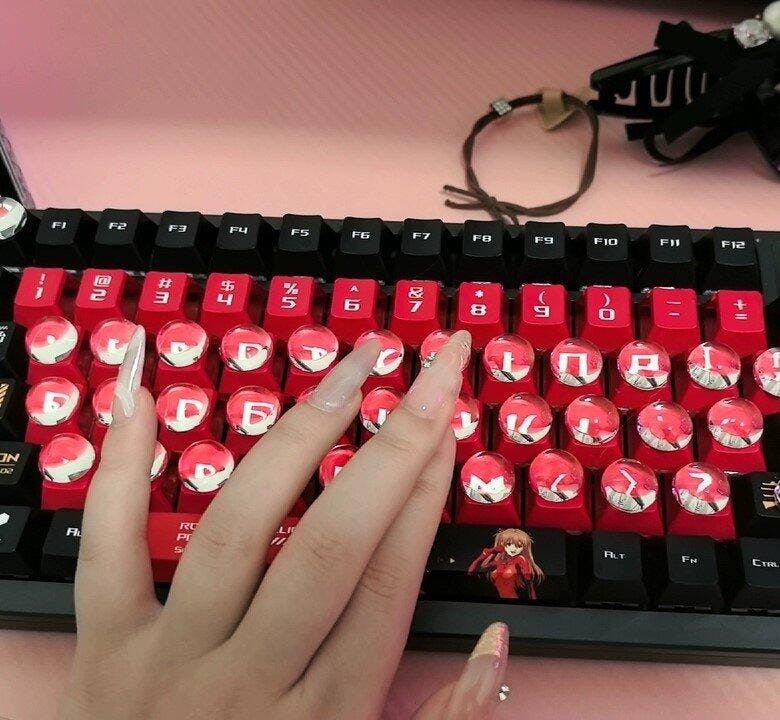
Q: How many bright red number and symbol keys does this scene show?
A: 12